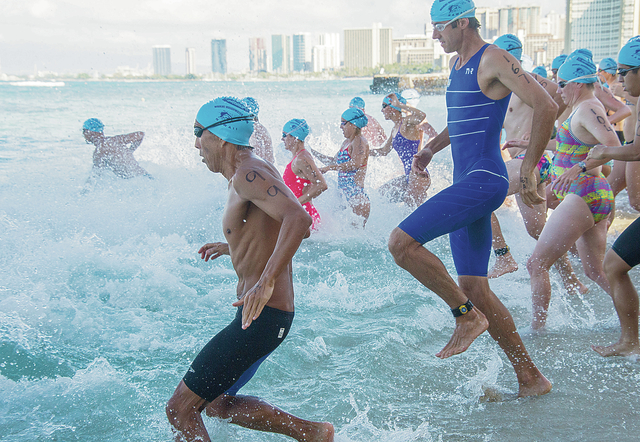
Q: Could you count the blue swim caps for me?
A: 15